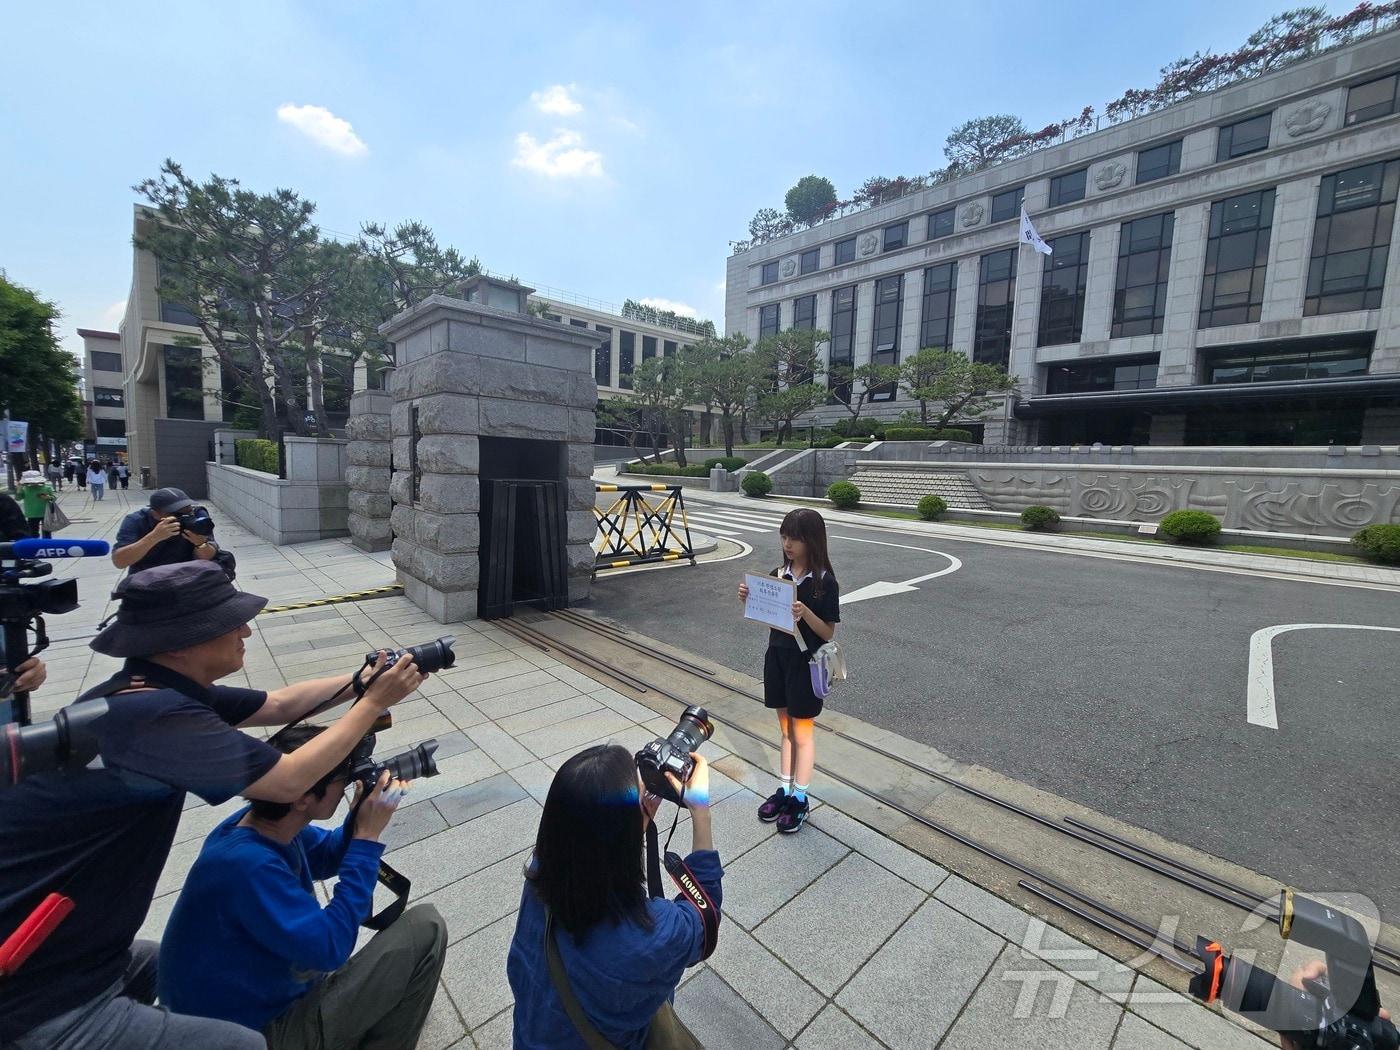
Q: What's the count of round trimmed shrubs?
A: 6